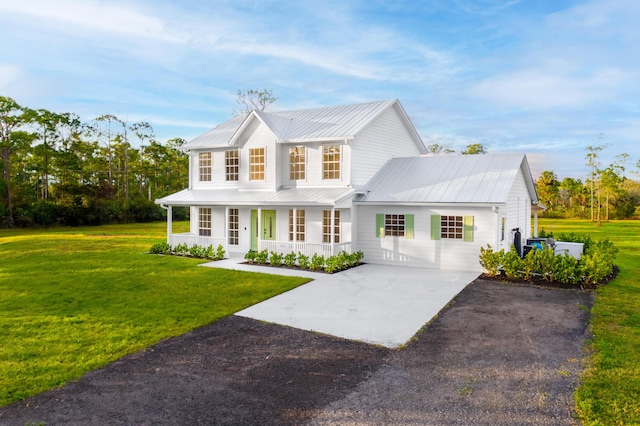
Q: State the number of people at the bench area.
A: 0